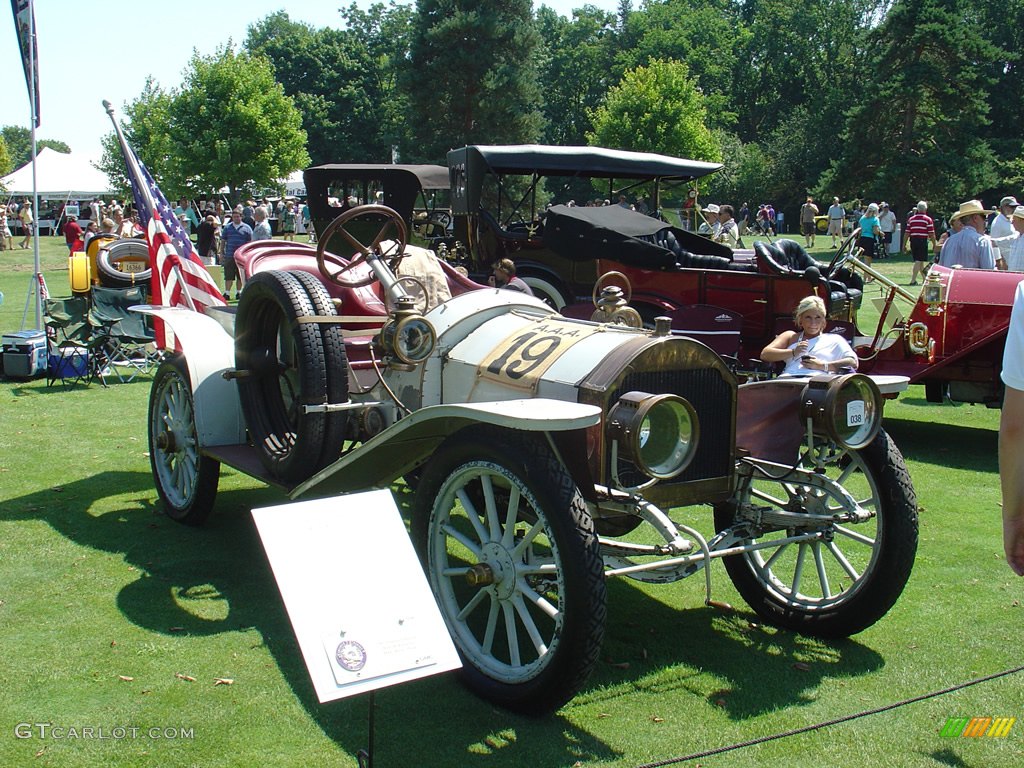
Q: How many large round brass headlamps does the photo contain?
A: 2